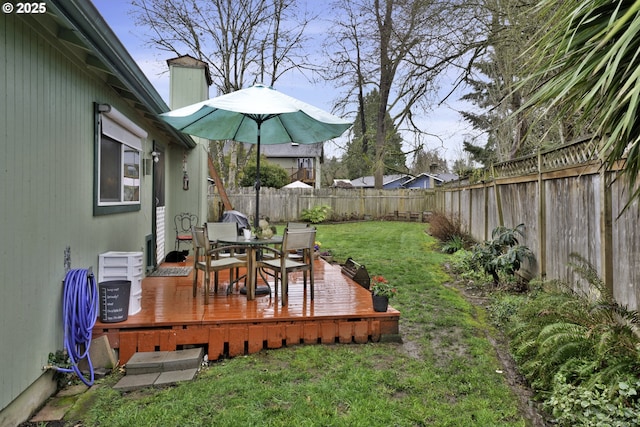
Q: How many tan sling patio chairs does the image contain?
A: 4